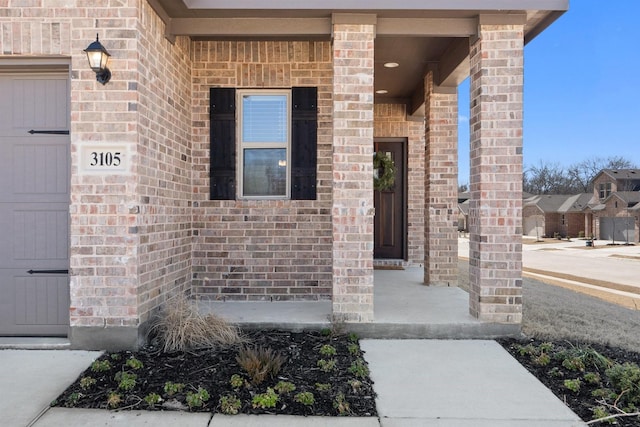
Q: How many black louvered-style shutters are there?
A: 2